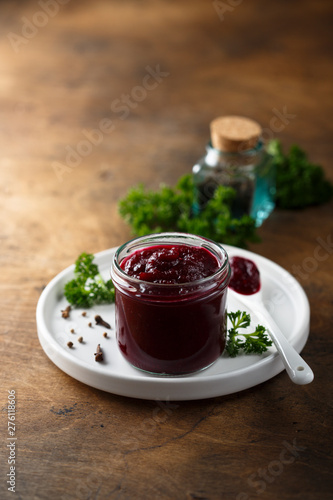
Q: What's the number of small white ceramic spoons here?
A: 1